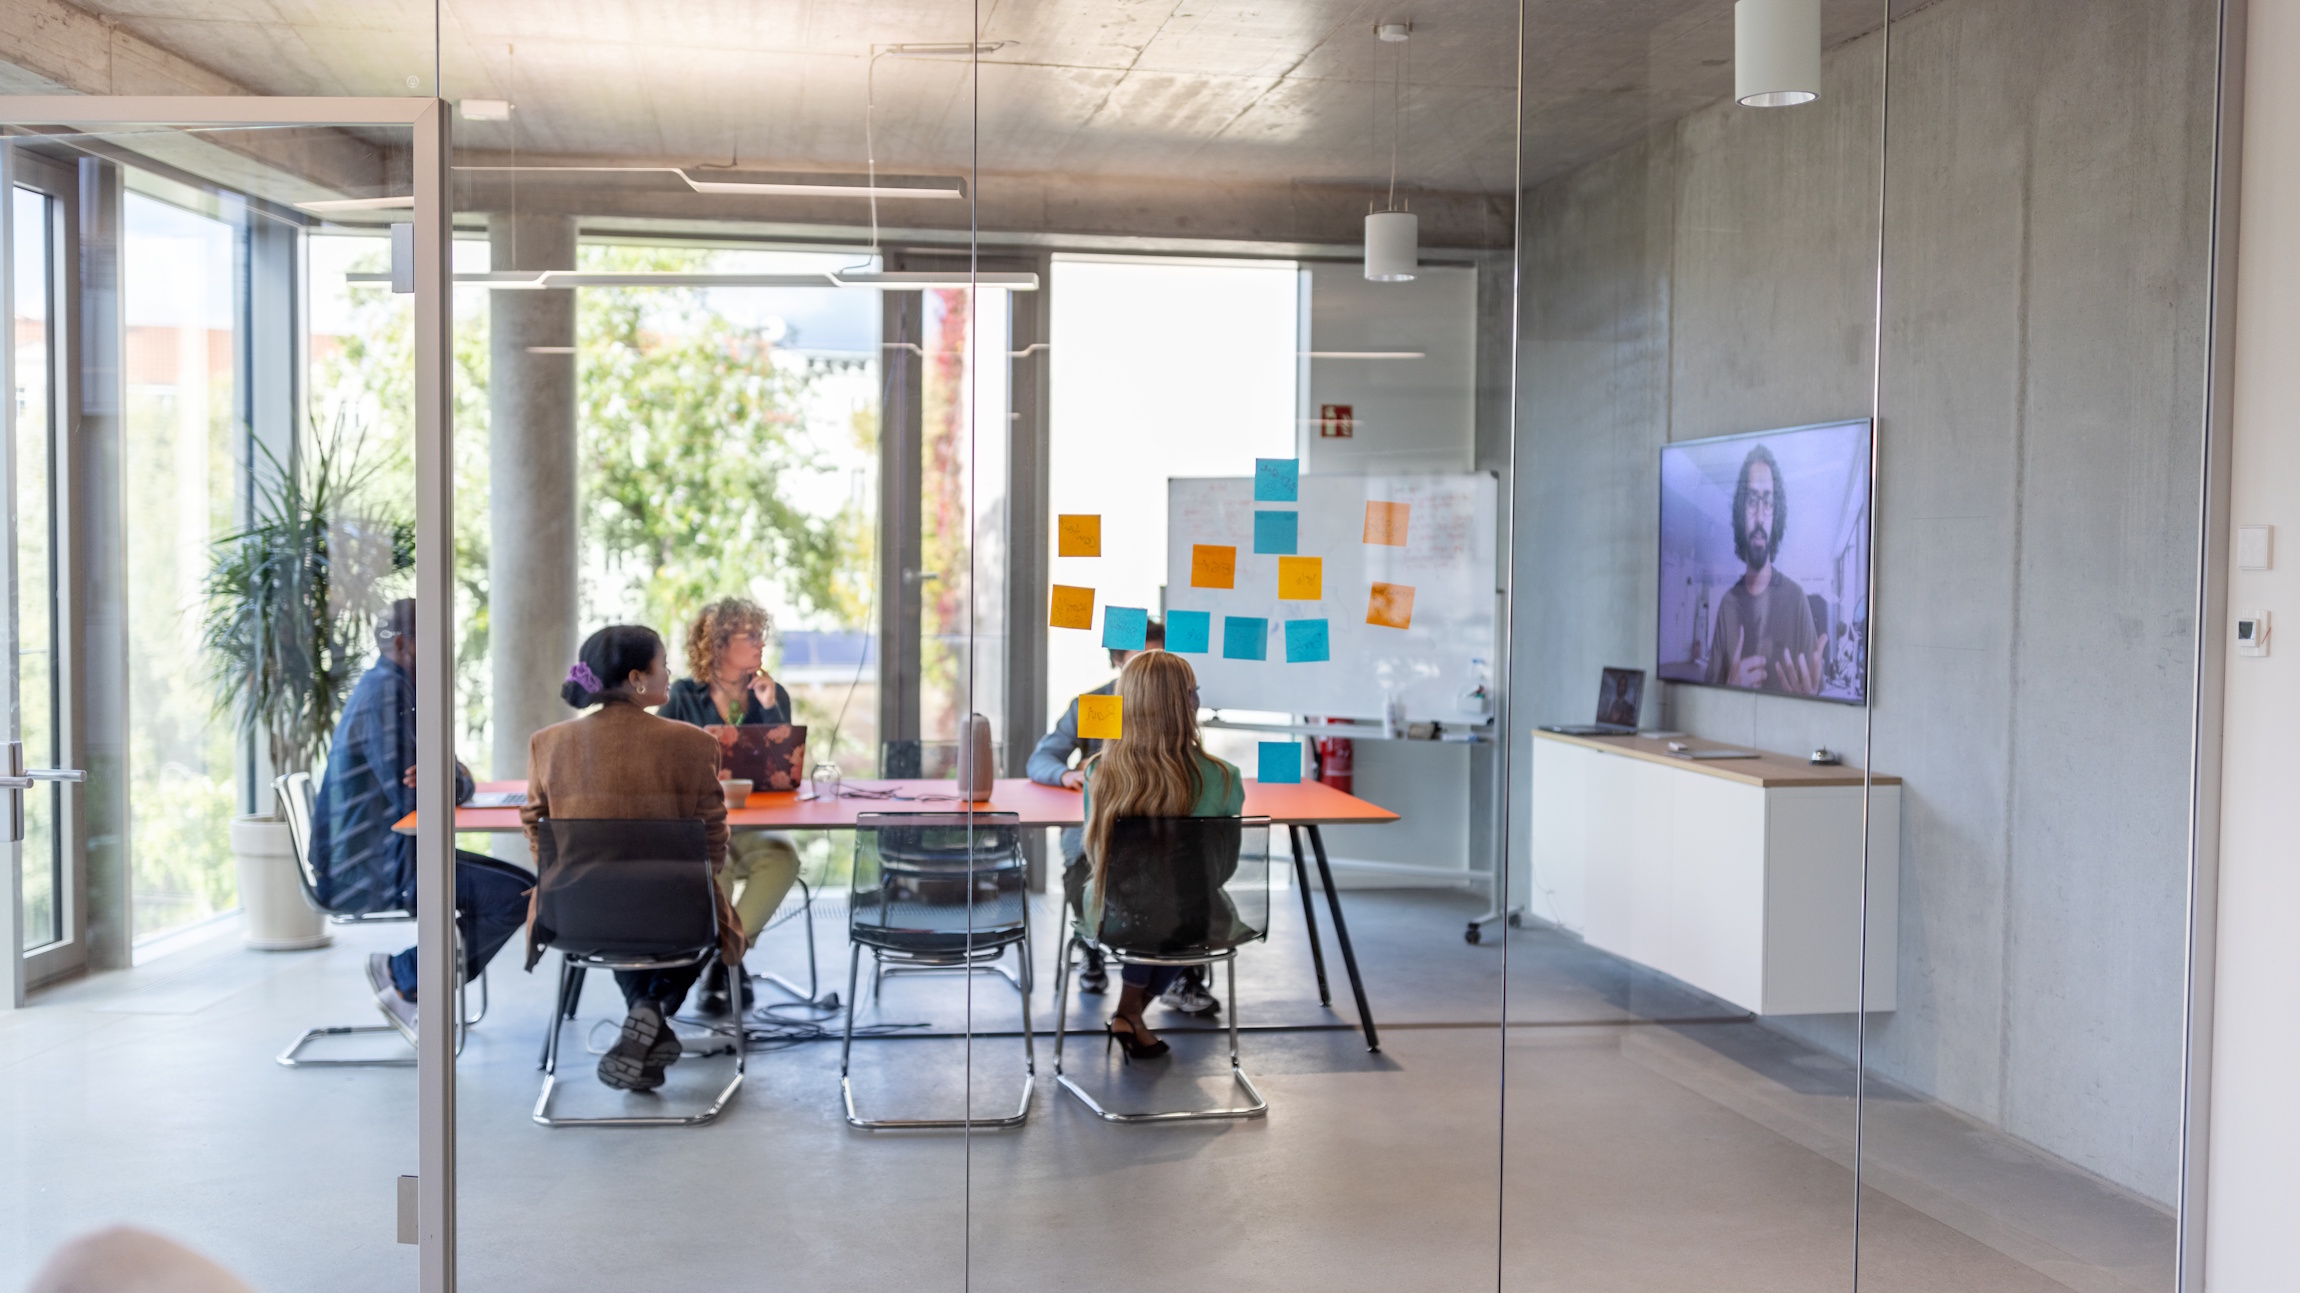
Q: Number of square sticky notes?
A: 14